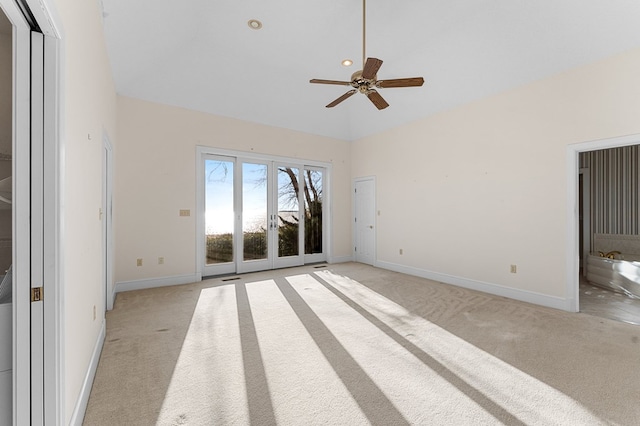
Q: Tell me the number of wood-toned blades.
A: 5